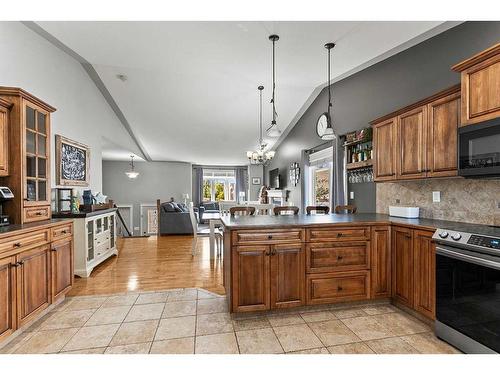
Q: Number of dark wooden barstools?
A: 4